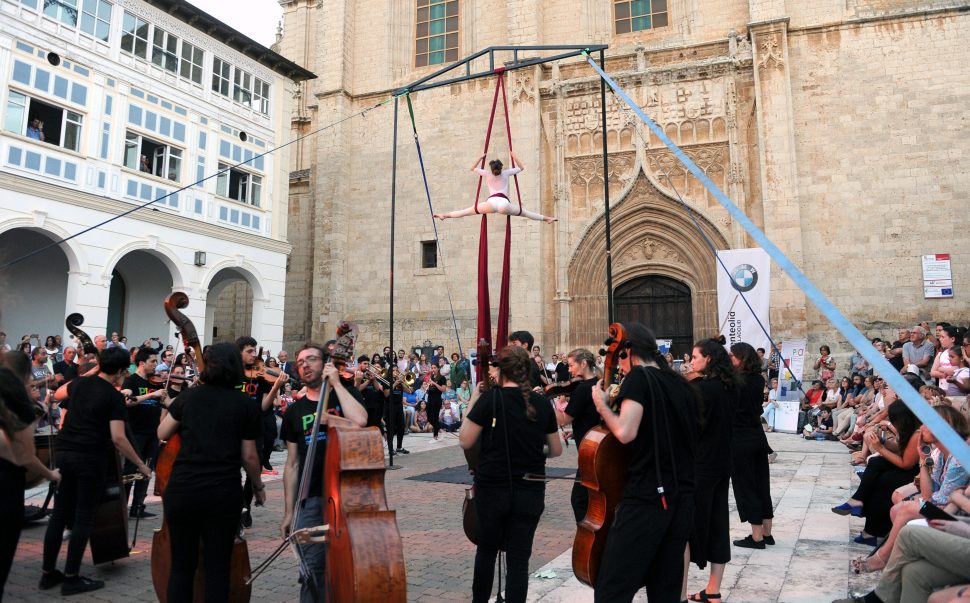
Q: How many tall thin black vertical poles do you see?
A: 2